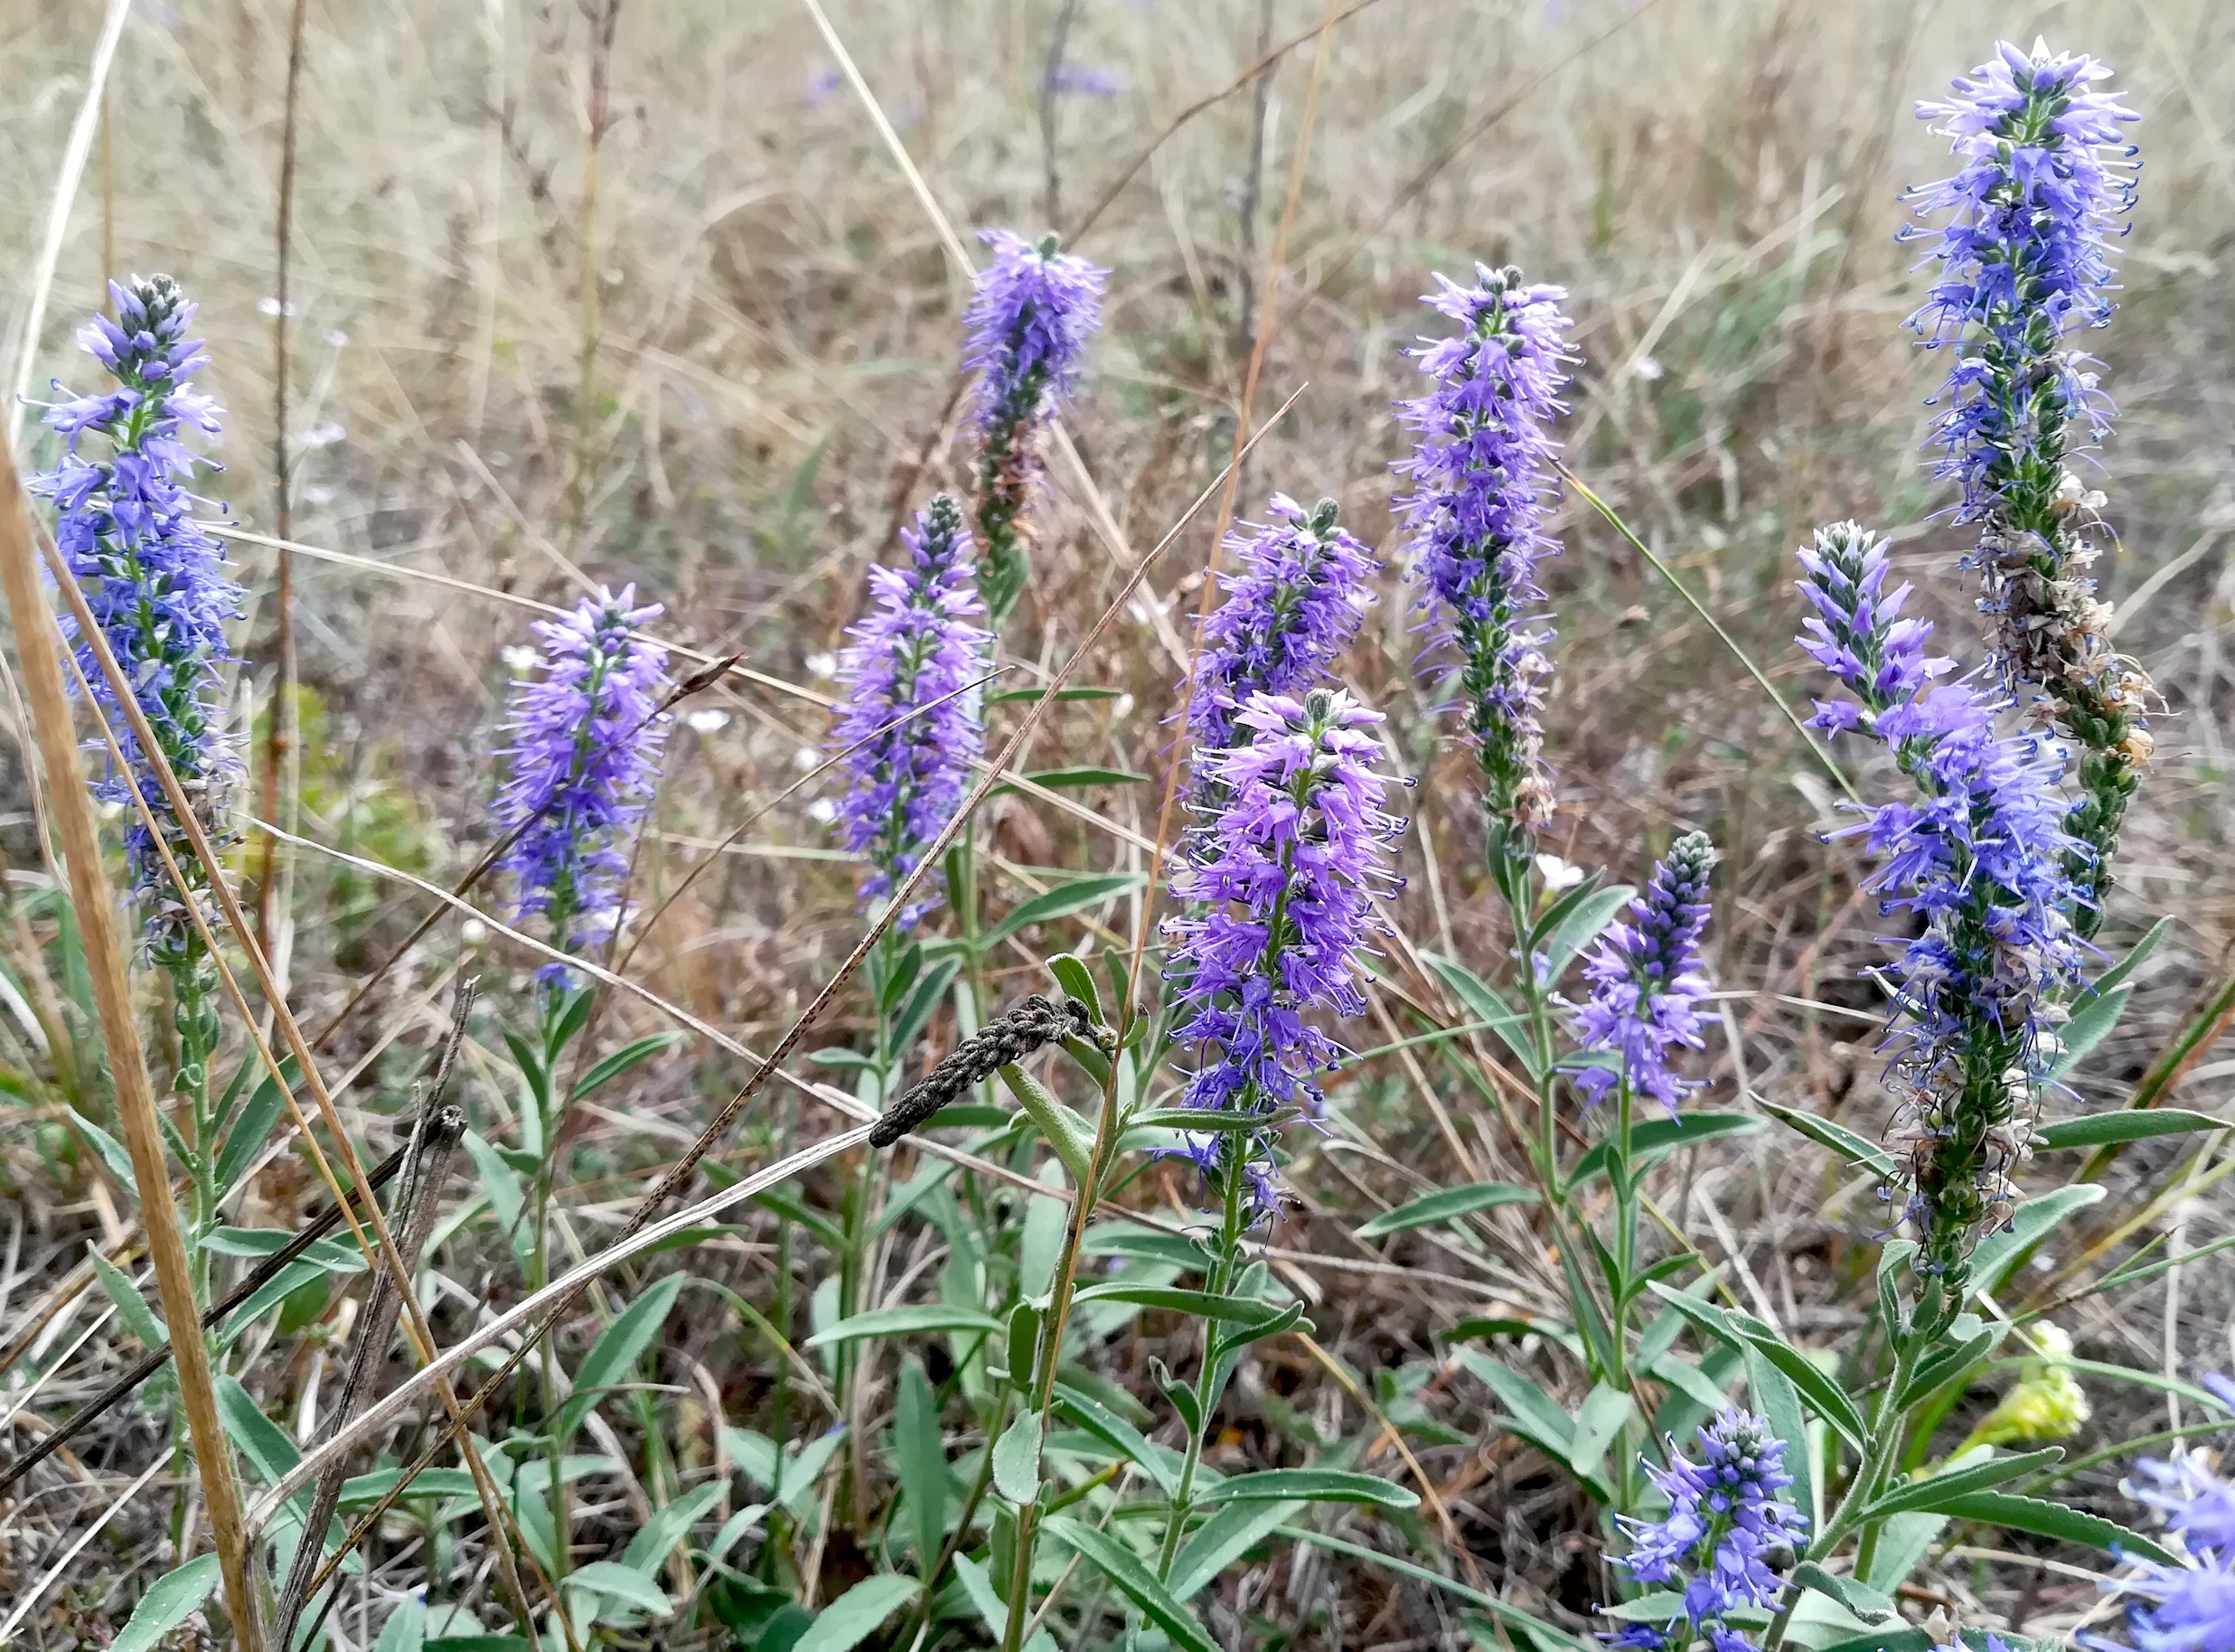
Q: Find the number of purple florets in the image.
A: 12